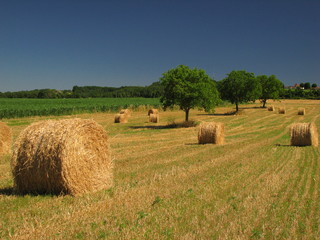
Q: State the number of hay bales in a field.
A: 11